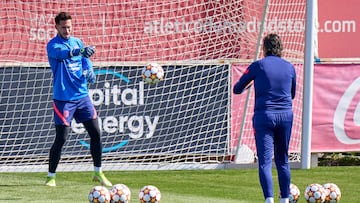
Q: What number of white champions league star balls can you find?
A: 7